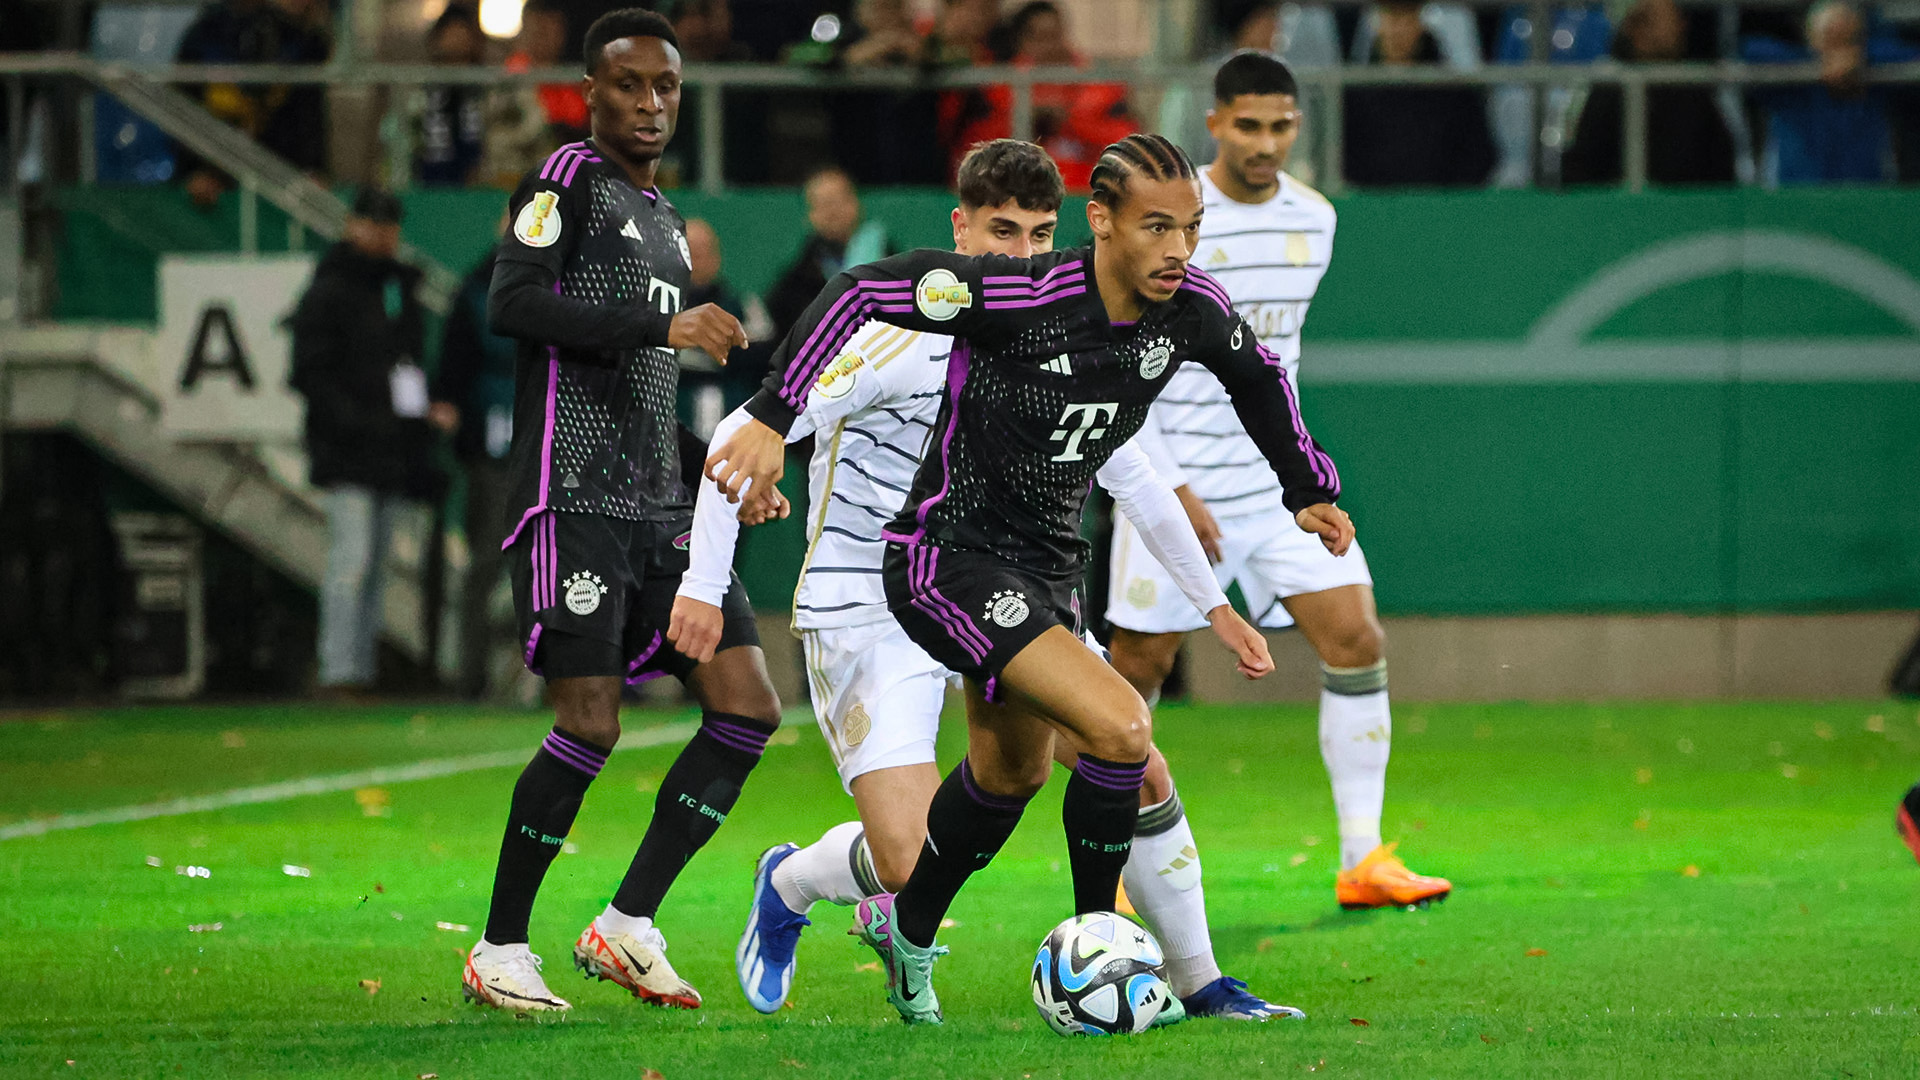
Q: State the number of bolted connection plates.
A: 0